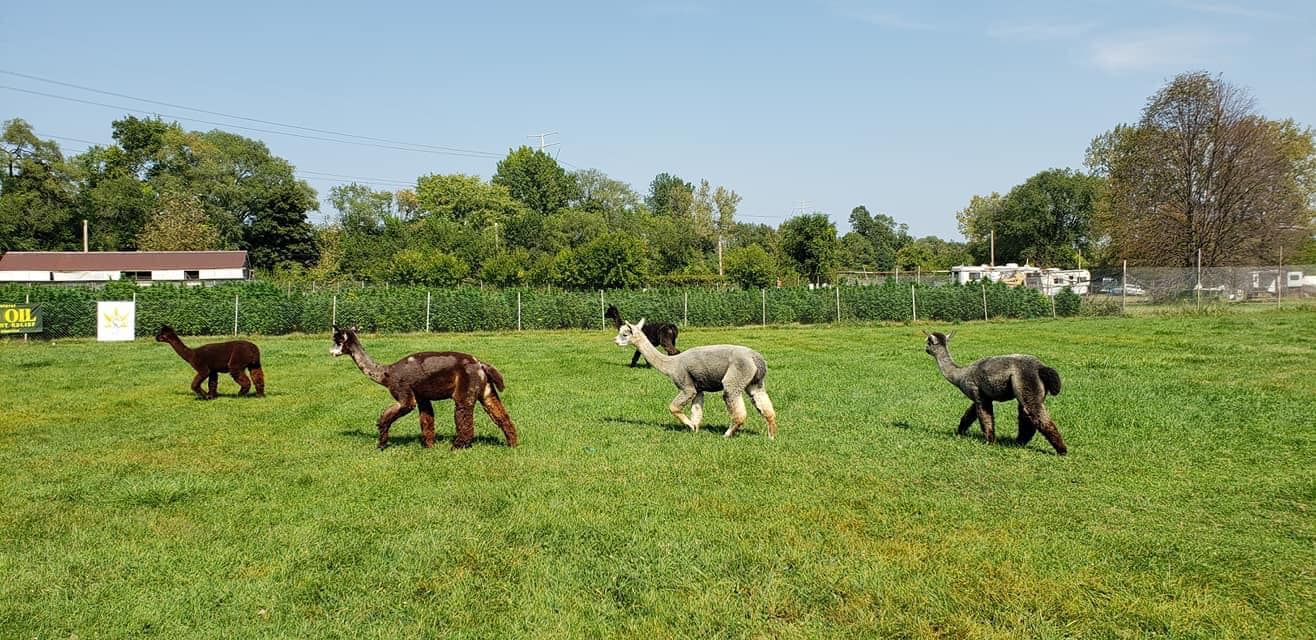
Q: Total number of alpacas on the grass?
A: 5